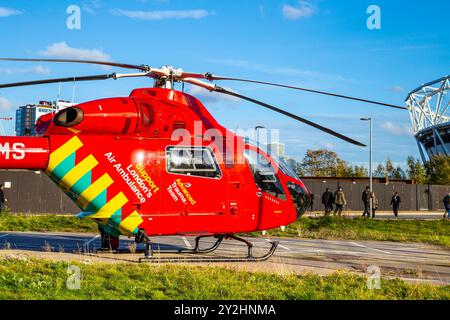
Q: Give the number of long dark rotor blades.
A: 4